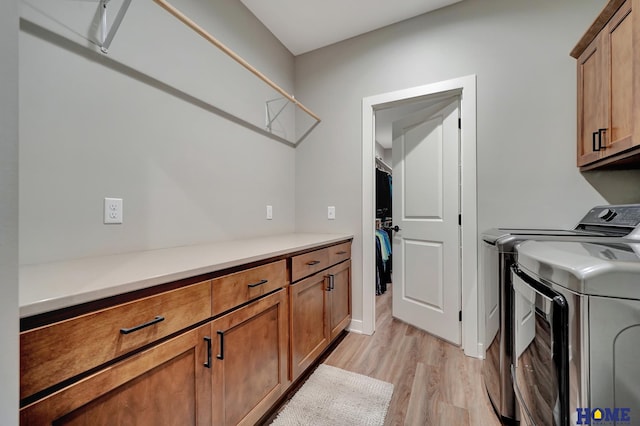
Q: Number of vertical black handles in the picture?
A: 6